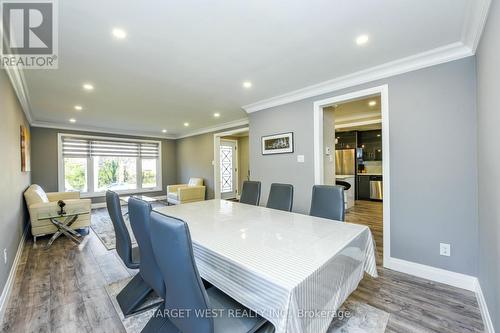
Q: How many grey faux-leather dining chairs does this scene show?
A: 6